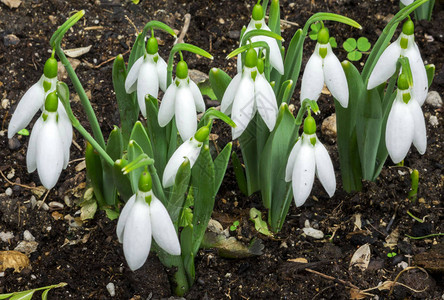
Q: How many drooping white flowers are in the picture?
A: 12